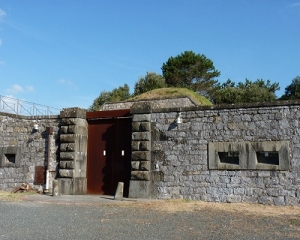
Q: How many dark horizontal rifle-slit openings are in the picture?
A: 3